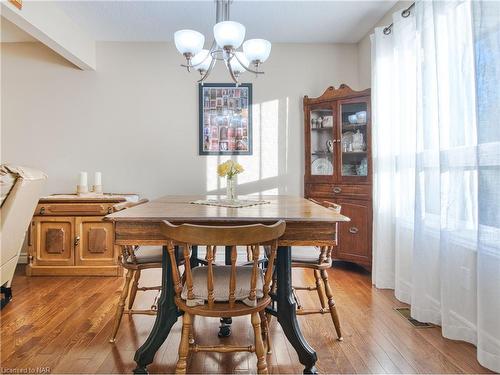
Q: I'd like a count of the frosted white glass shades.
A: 5